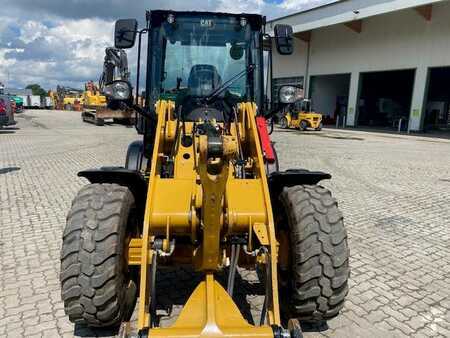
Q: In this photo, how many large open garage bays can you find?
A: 3